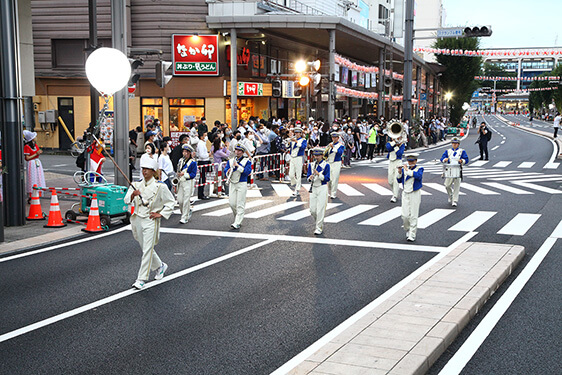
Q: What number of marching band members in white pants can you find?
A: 9